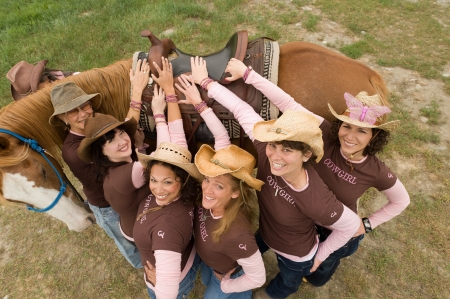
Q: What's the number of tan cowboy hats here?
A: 4